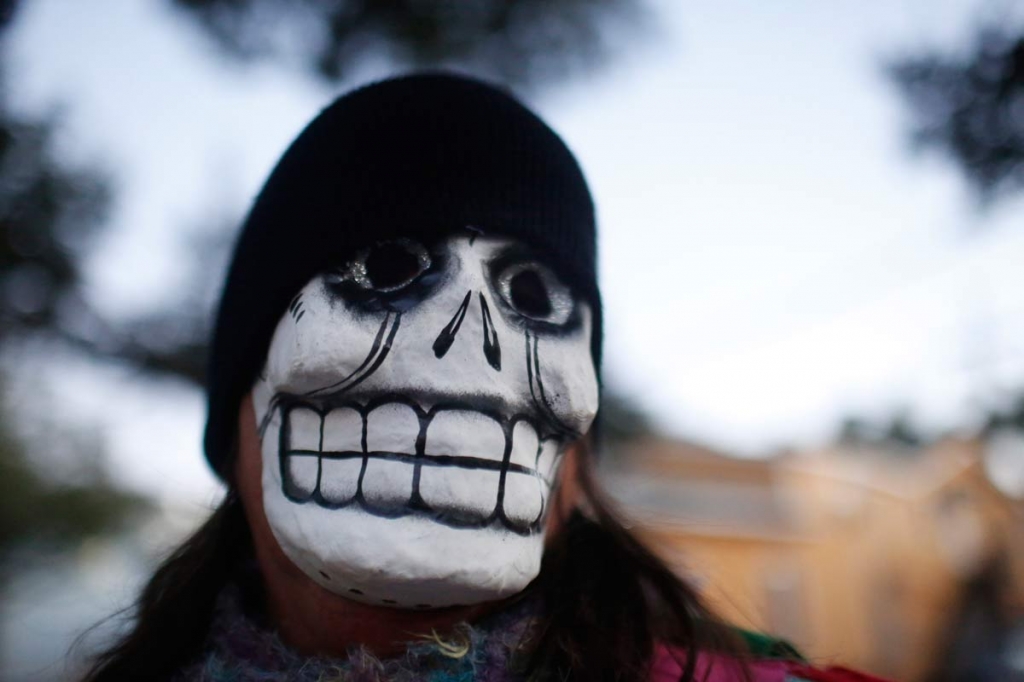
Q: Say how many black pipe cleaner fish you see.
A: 0